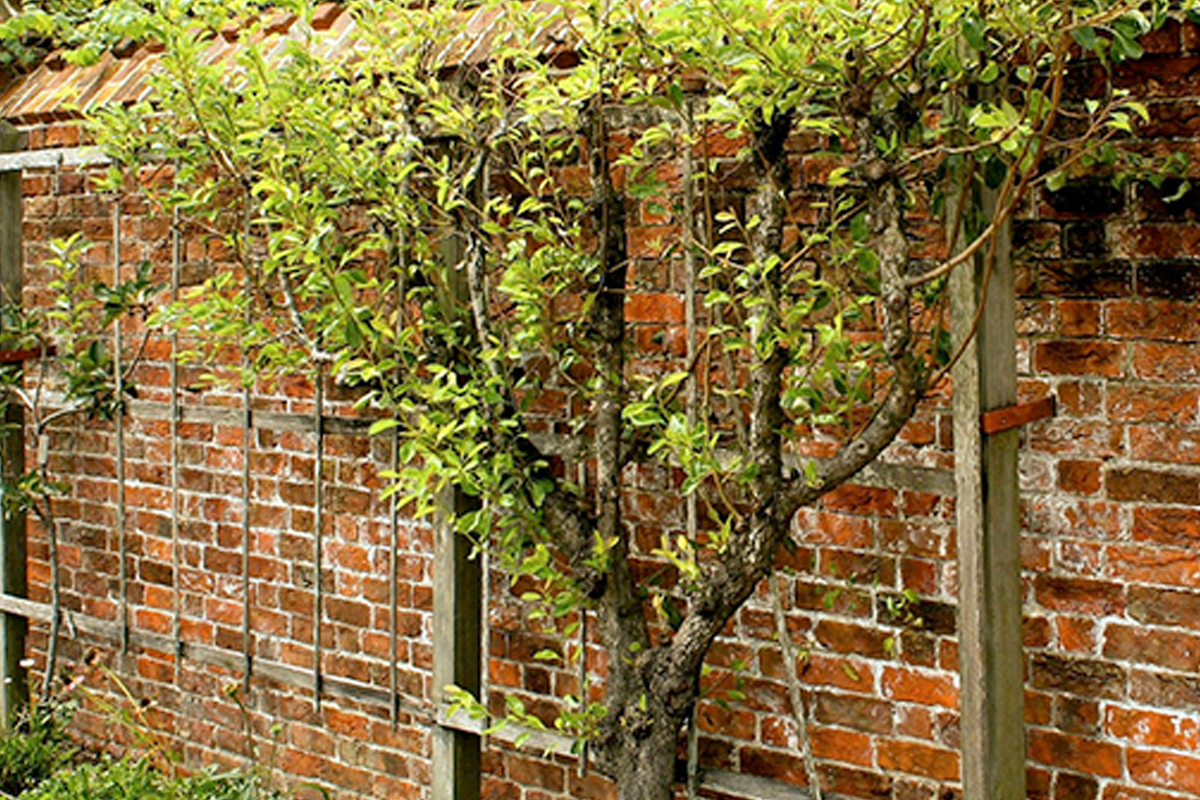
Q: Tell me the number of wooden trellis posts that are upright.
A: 3